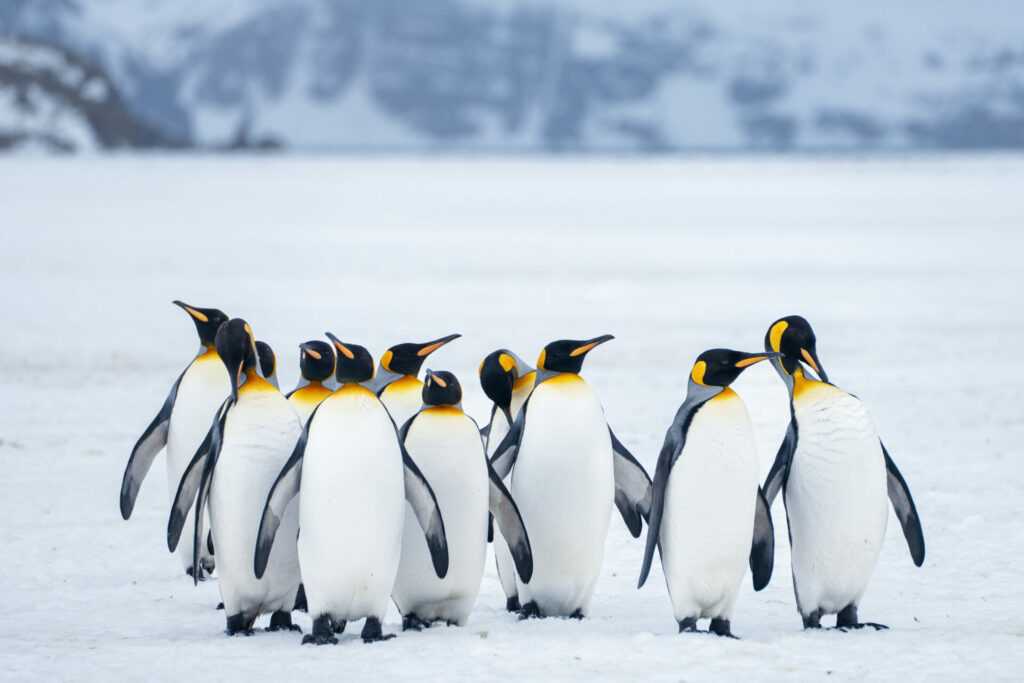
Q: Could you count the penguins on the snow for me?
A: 11